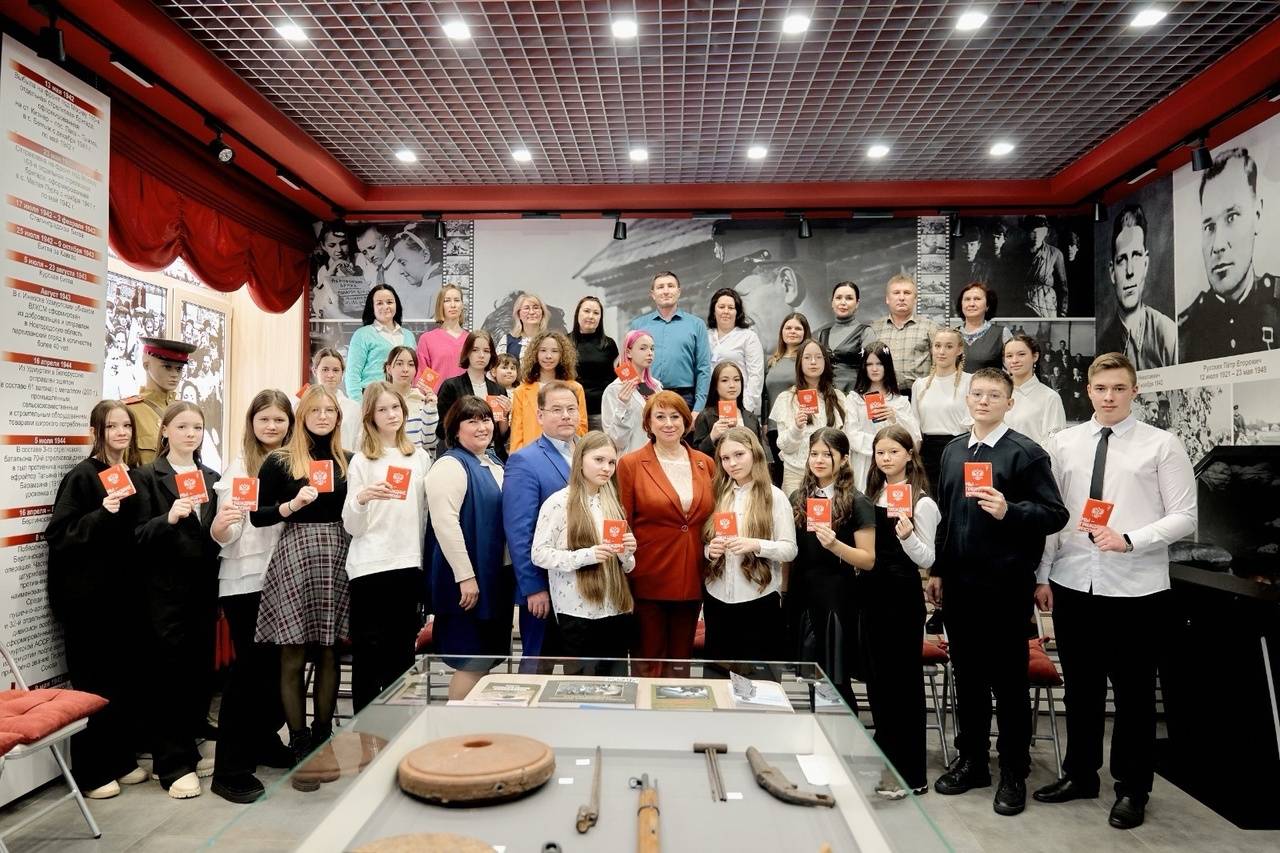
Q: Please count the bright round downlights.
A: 12